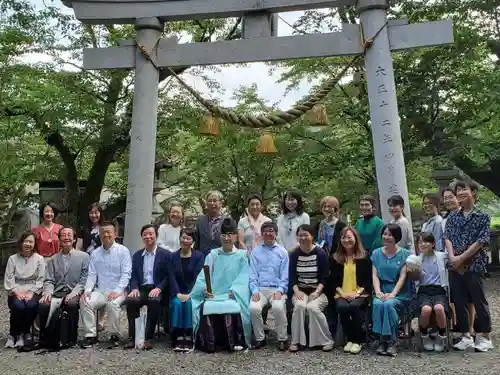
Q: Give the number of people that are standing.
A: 12